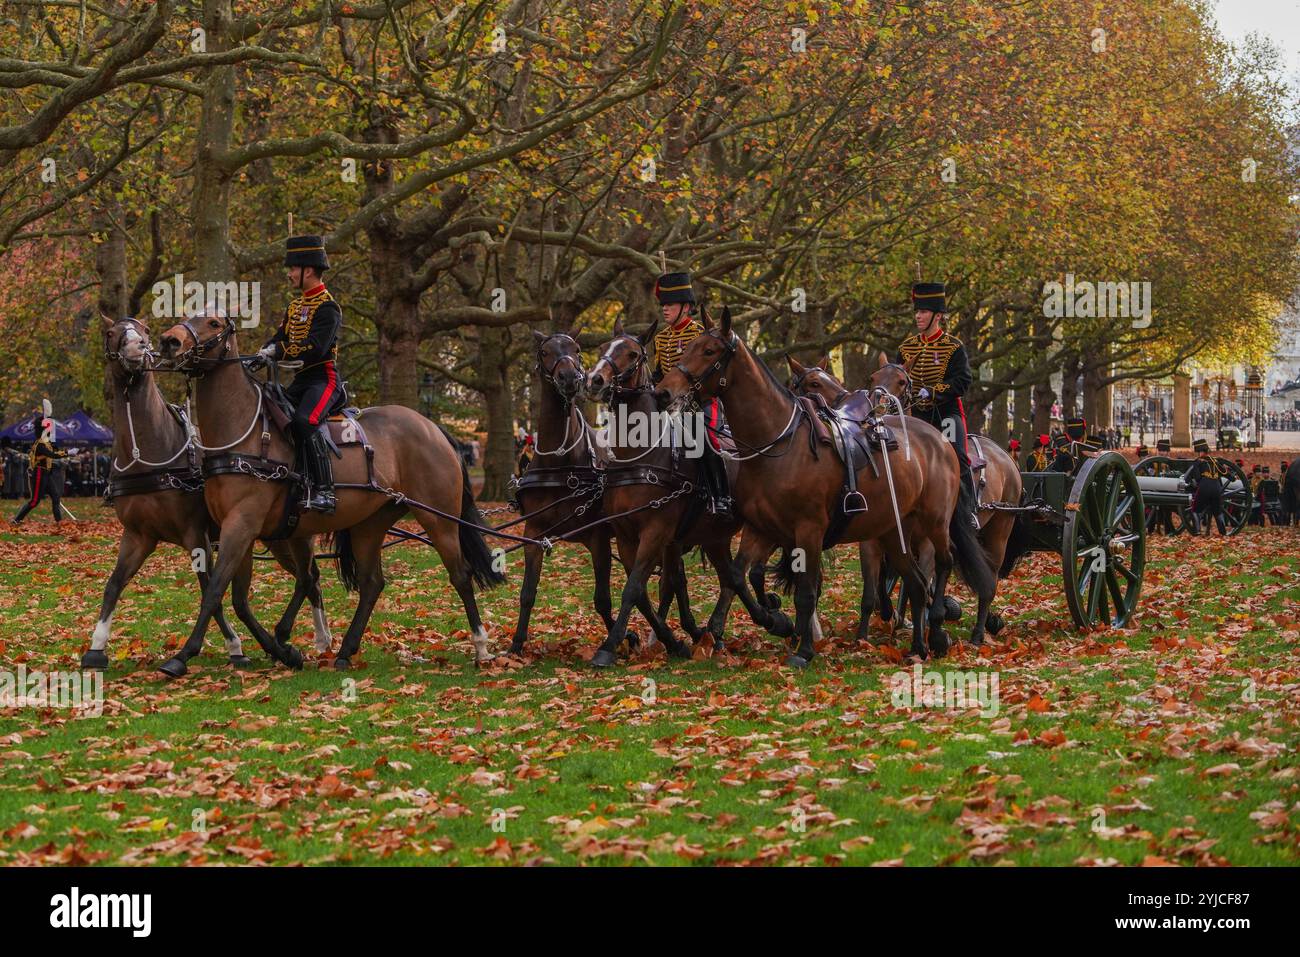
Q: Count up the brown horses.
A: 7